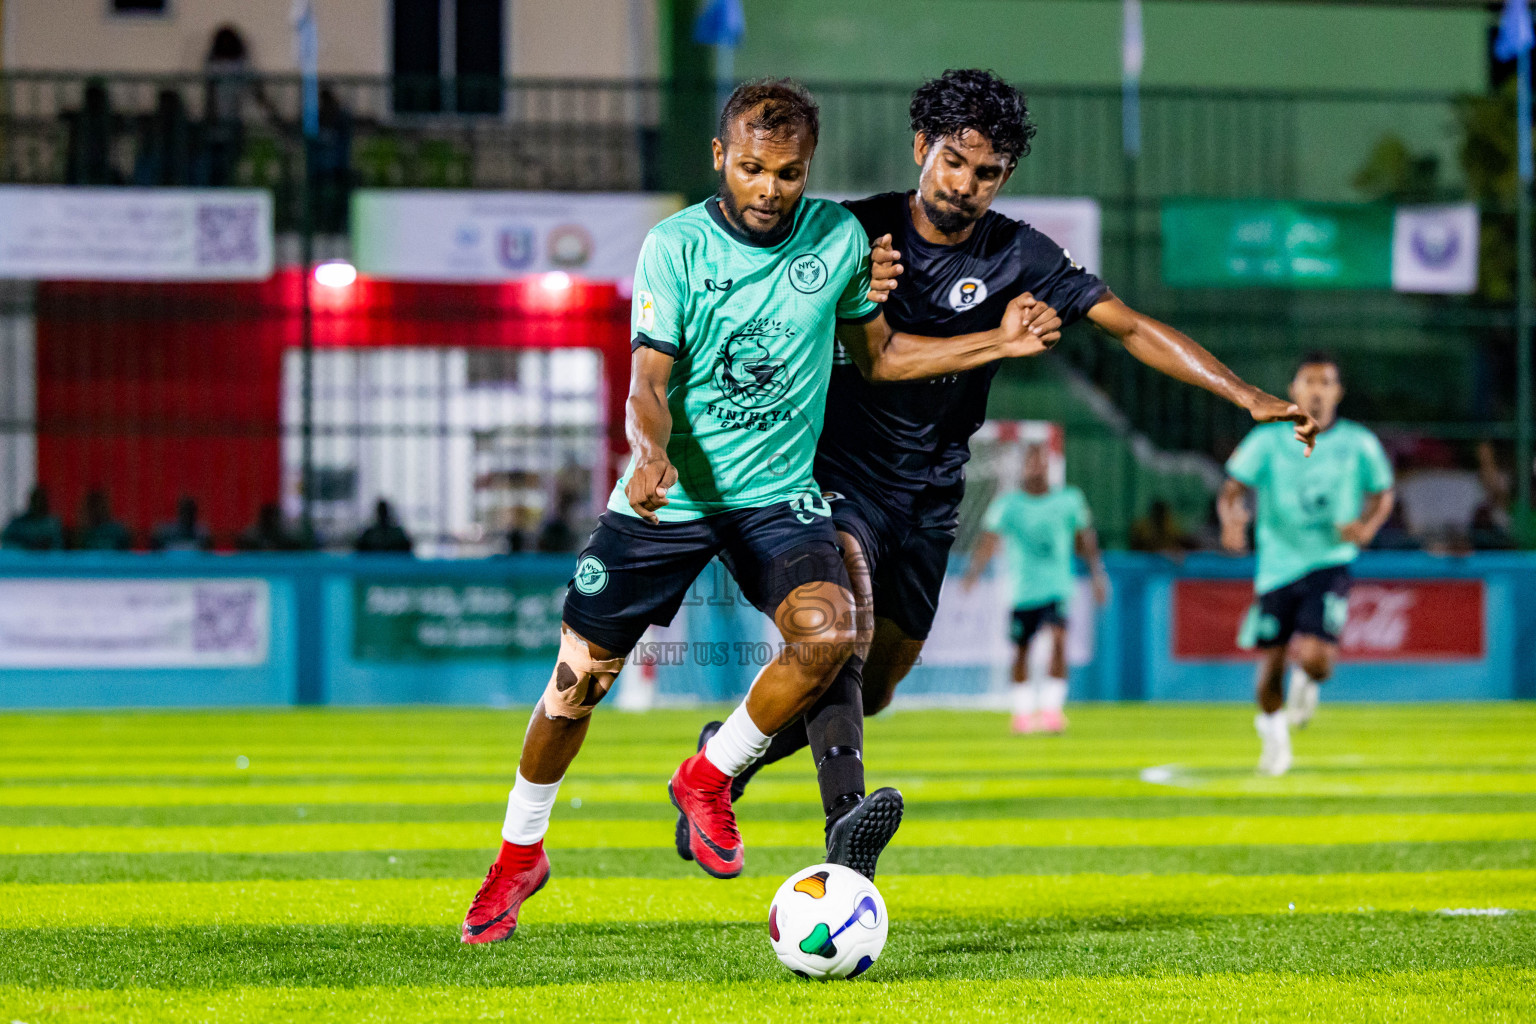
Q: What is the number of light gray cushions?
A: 0